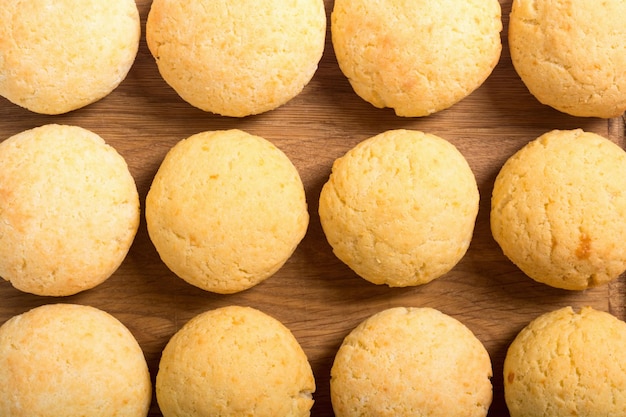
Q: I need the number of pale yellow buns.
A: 12